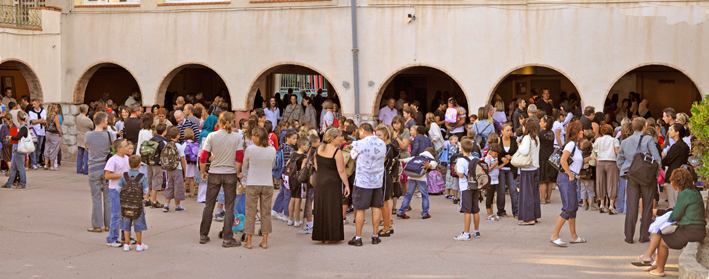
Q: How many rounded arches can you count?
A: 7